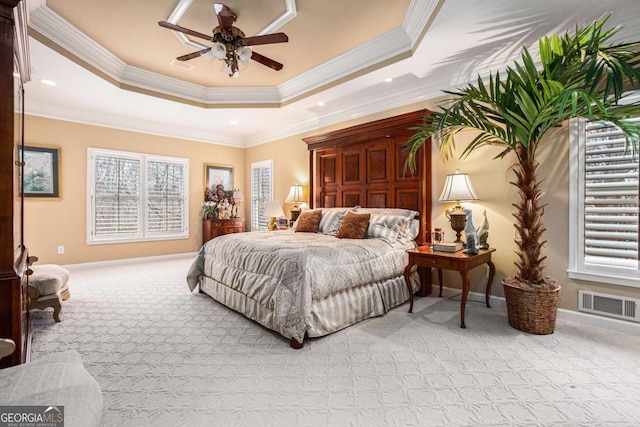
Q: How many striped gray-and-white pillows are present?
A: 2